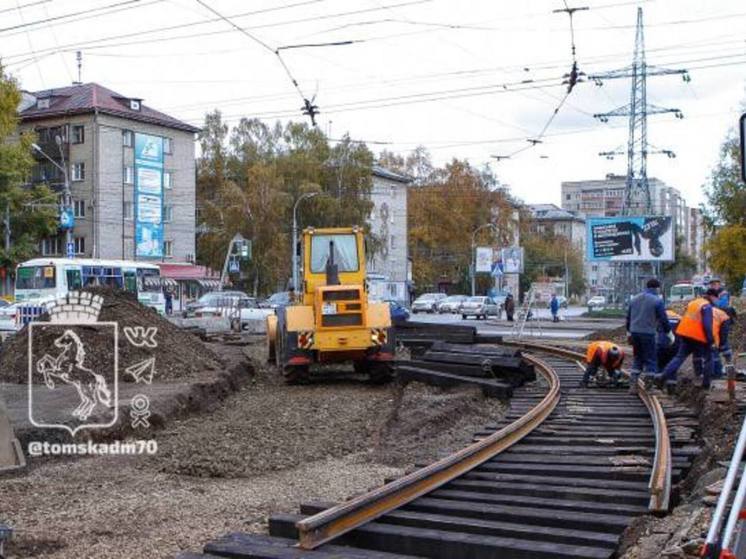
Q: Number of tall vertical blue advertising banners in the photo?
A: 1